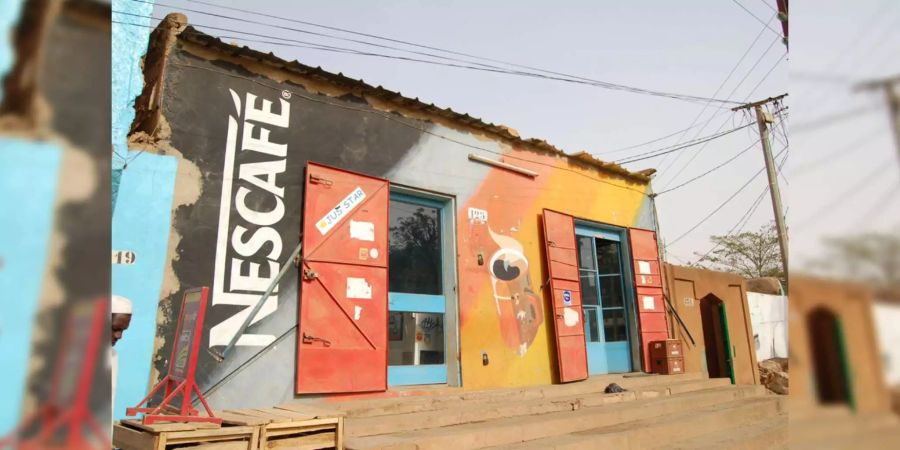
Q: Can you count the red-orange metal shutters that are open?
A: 3